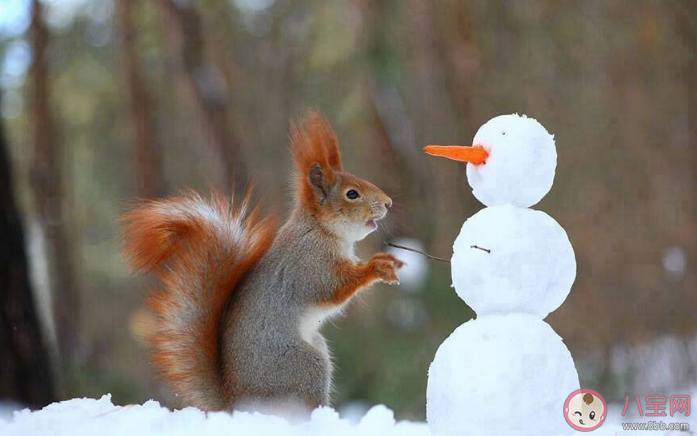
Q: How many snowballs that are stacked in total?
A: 3